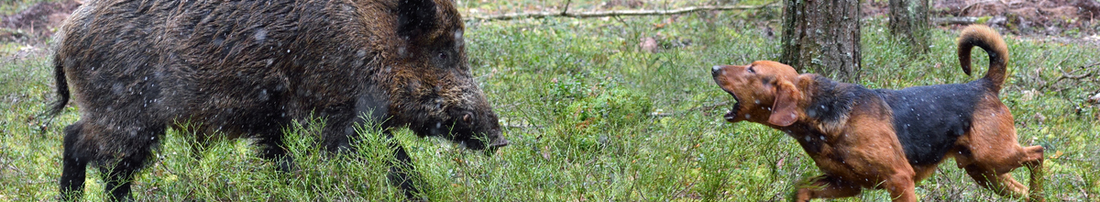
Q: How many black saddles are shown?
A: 1